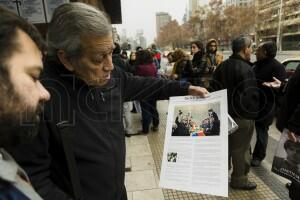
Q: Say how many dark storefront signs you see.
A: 1